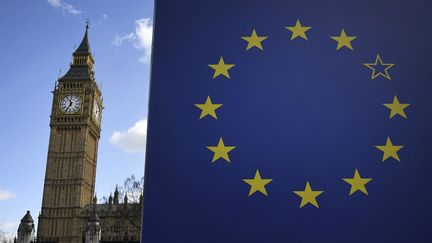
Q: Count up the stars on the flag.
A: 12